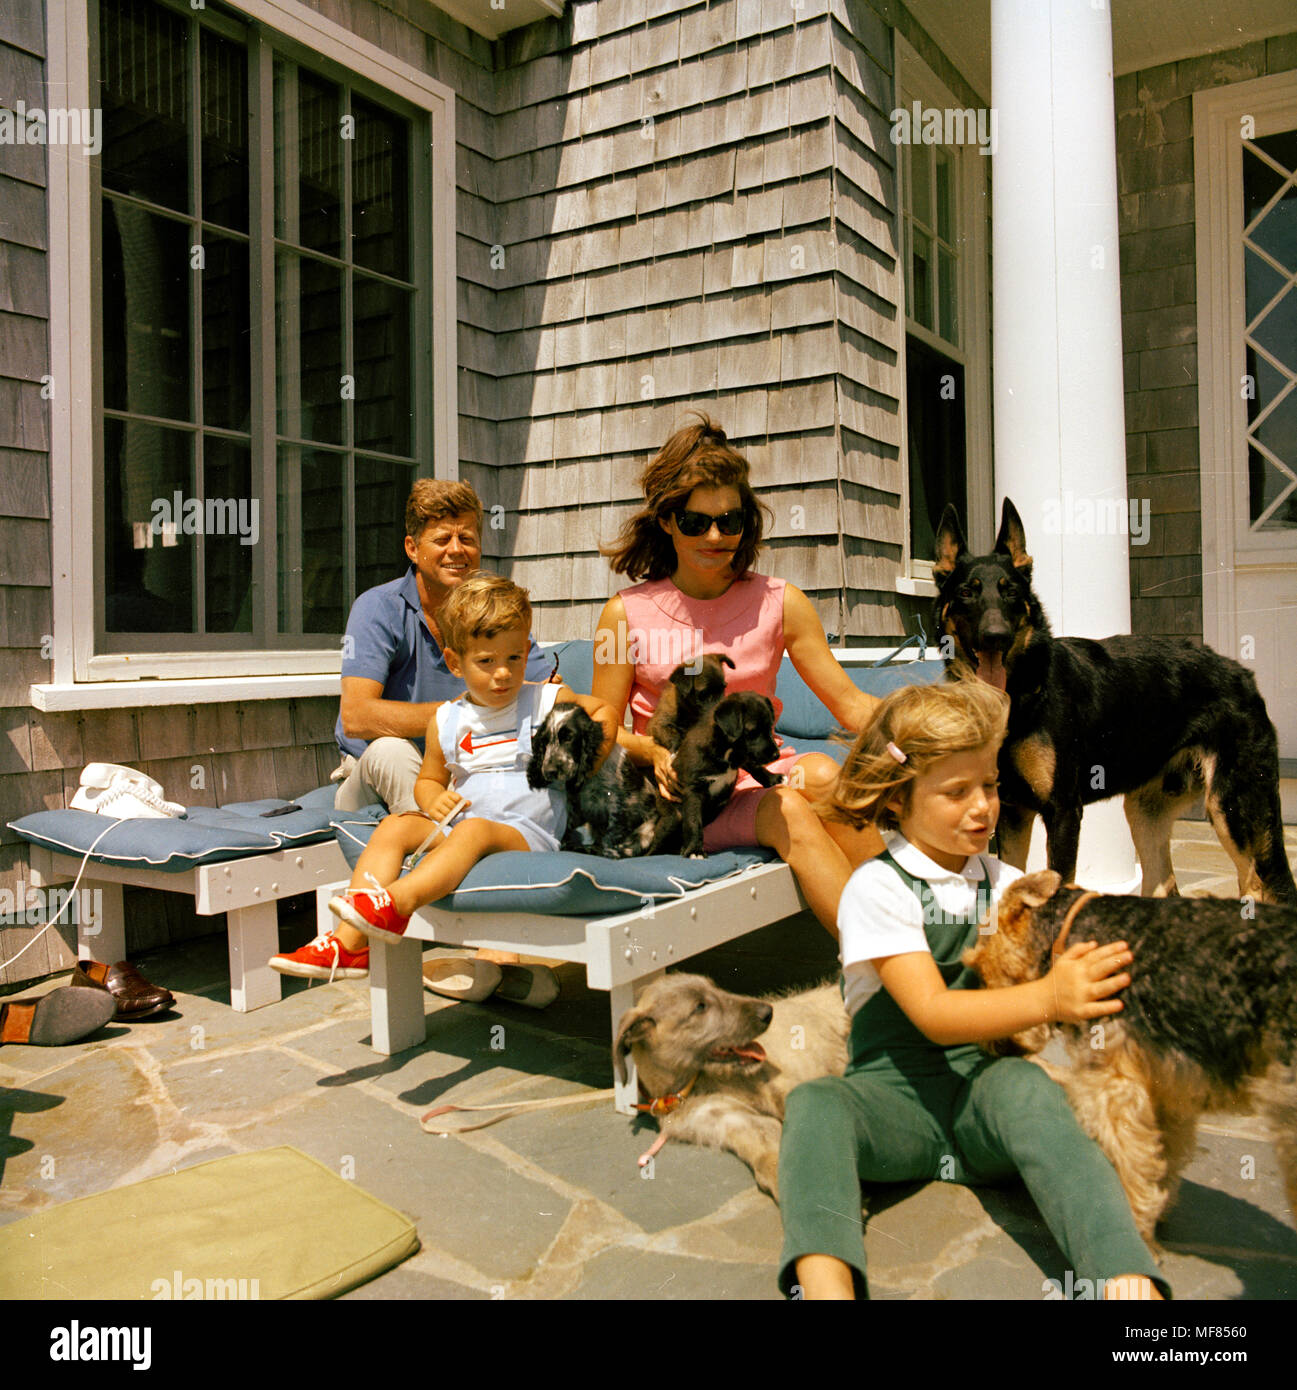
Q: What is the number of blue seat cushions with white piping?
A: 2